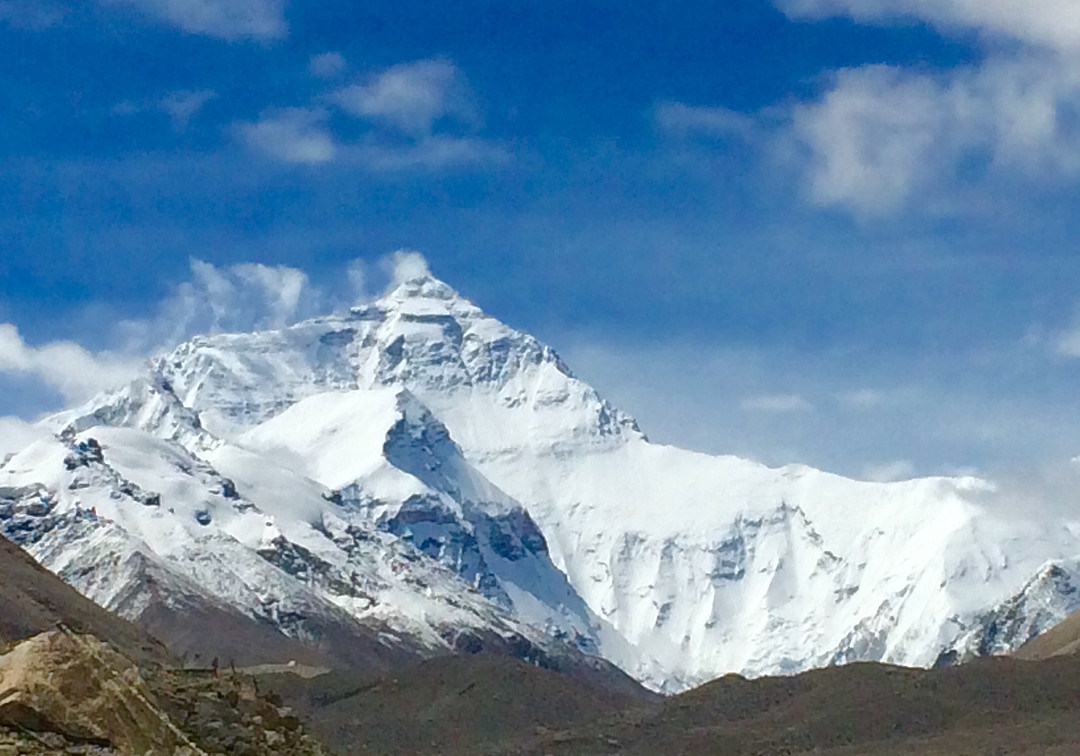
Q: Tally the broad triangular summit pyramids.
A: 1